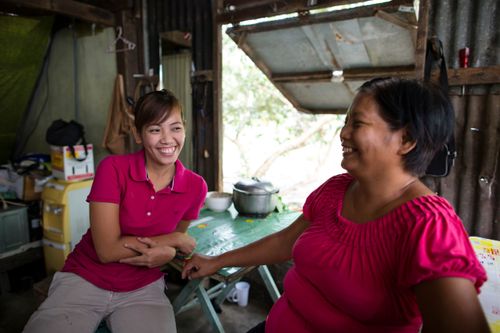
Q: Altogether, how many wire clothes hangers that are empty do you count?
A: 1